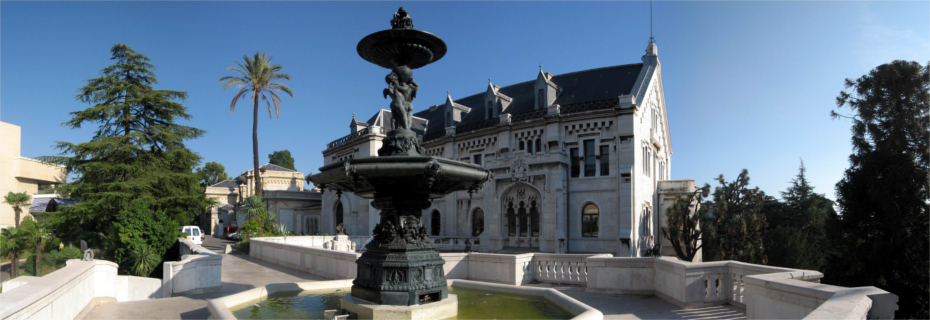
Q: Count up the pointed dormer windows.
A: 4